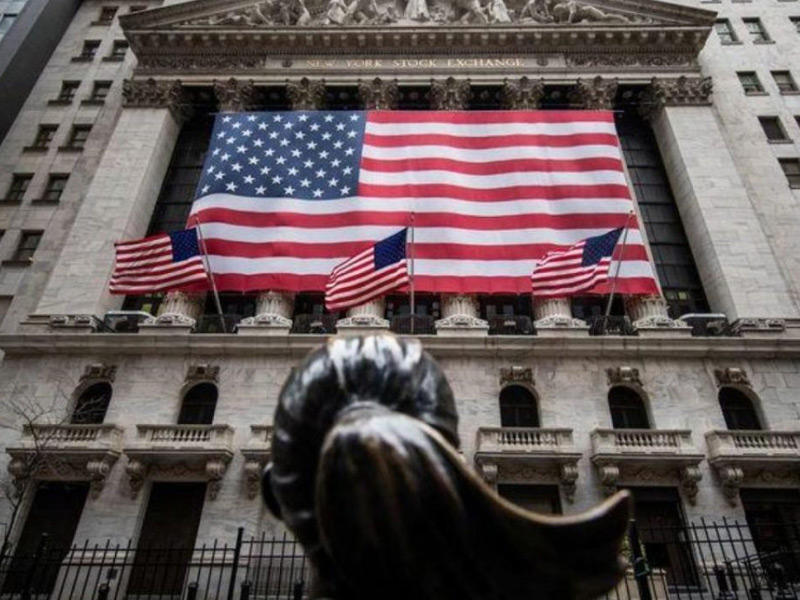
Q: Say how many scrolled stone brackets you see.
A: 10